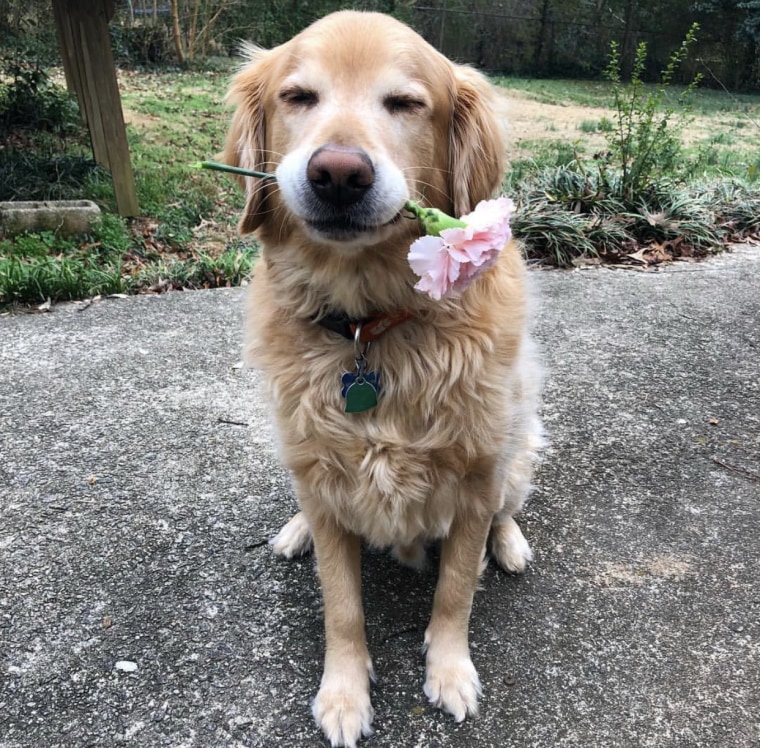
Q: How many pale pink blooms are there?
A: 1